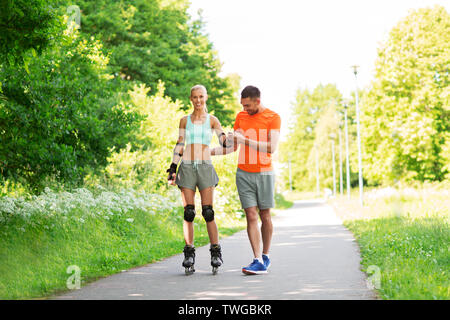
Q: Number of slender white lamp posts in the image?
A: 6